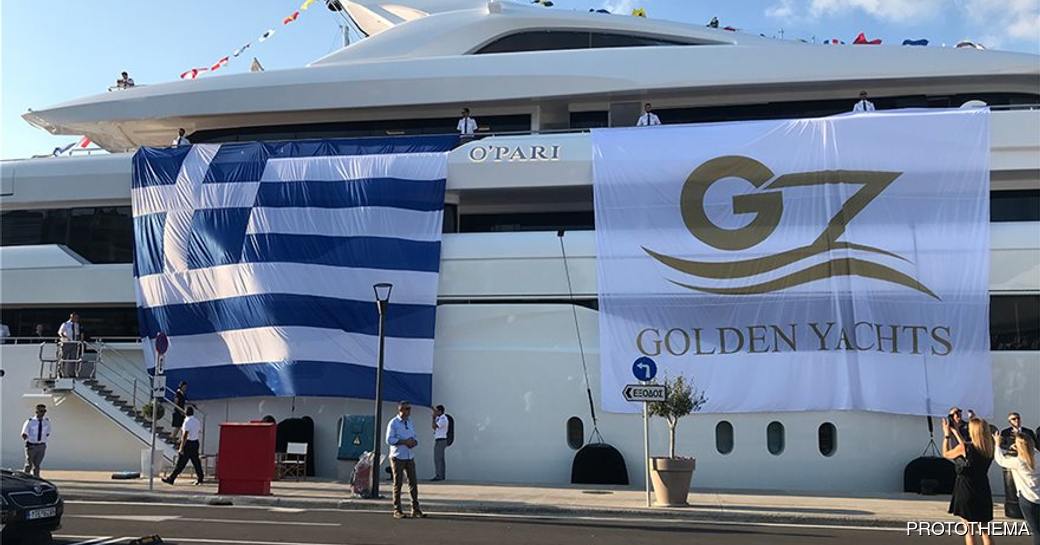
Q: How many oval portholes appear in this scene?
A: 4